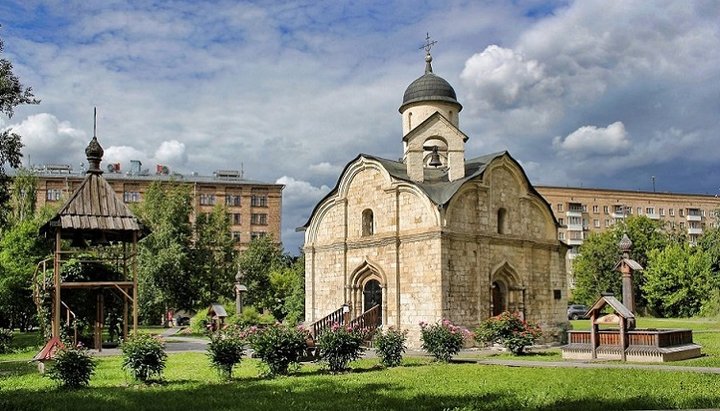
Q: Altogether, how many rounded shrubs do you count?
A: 8